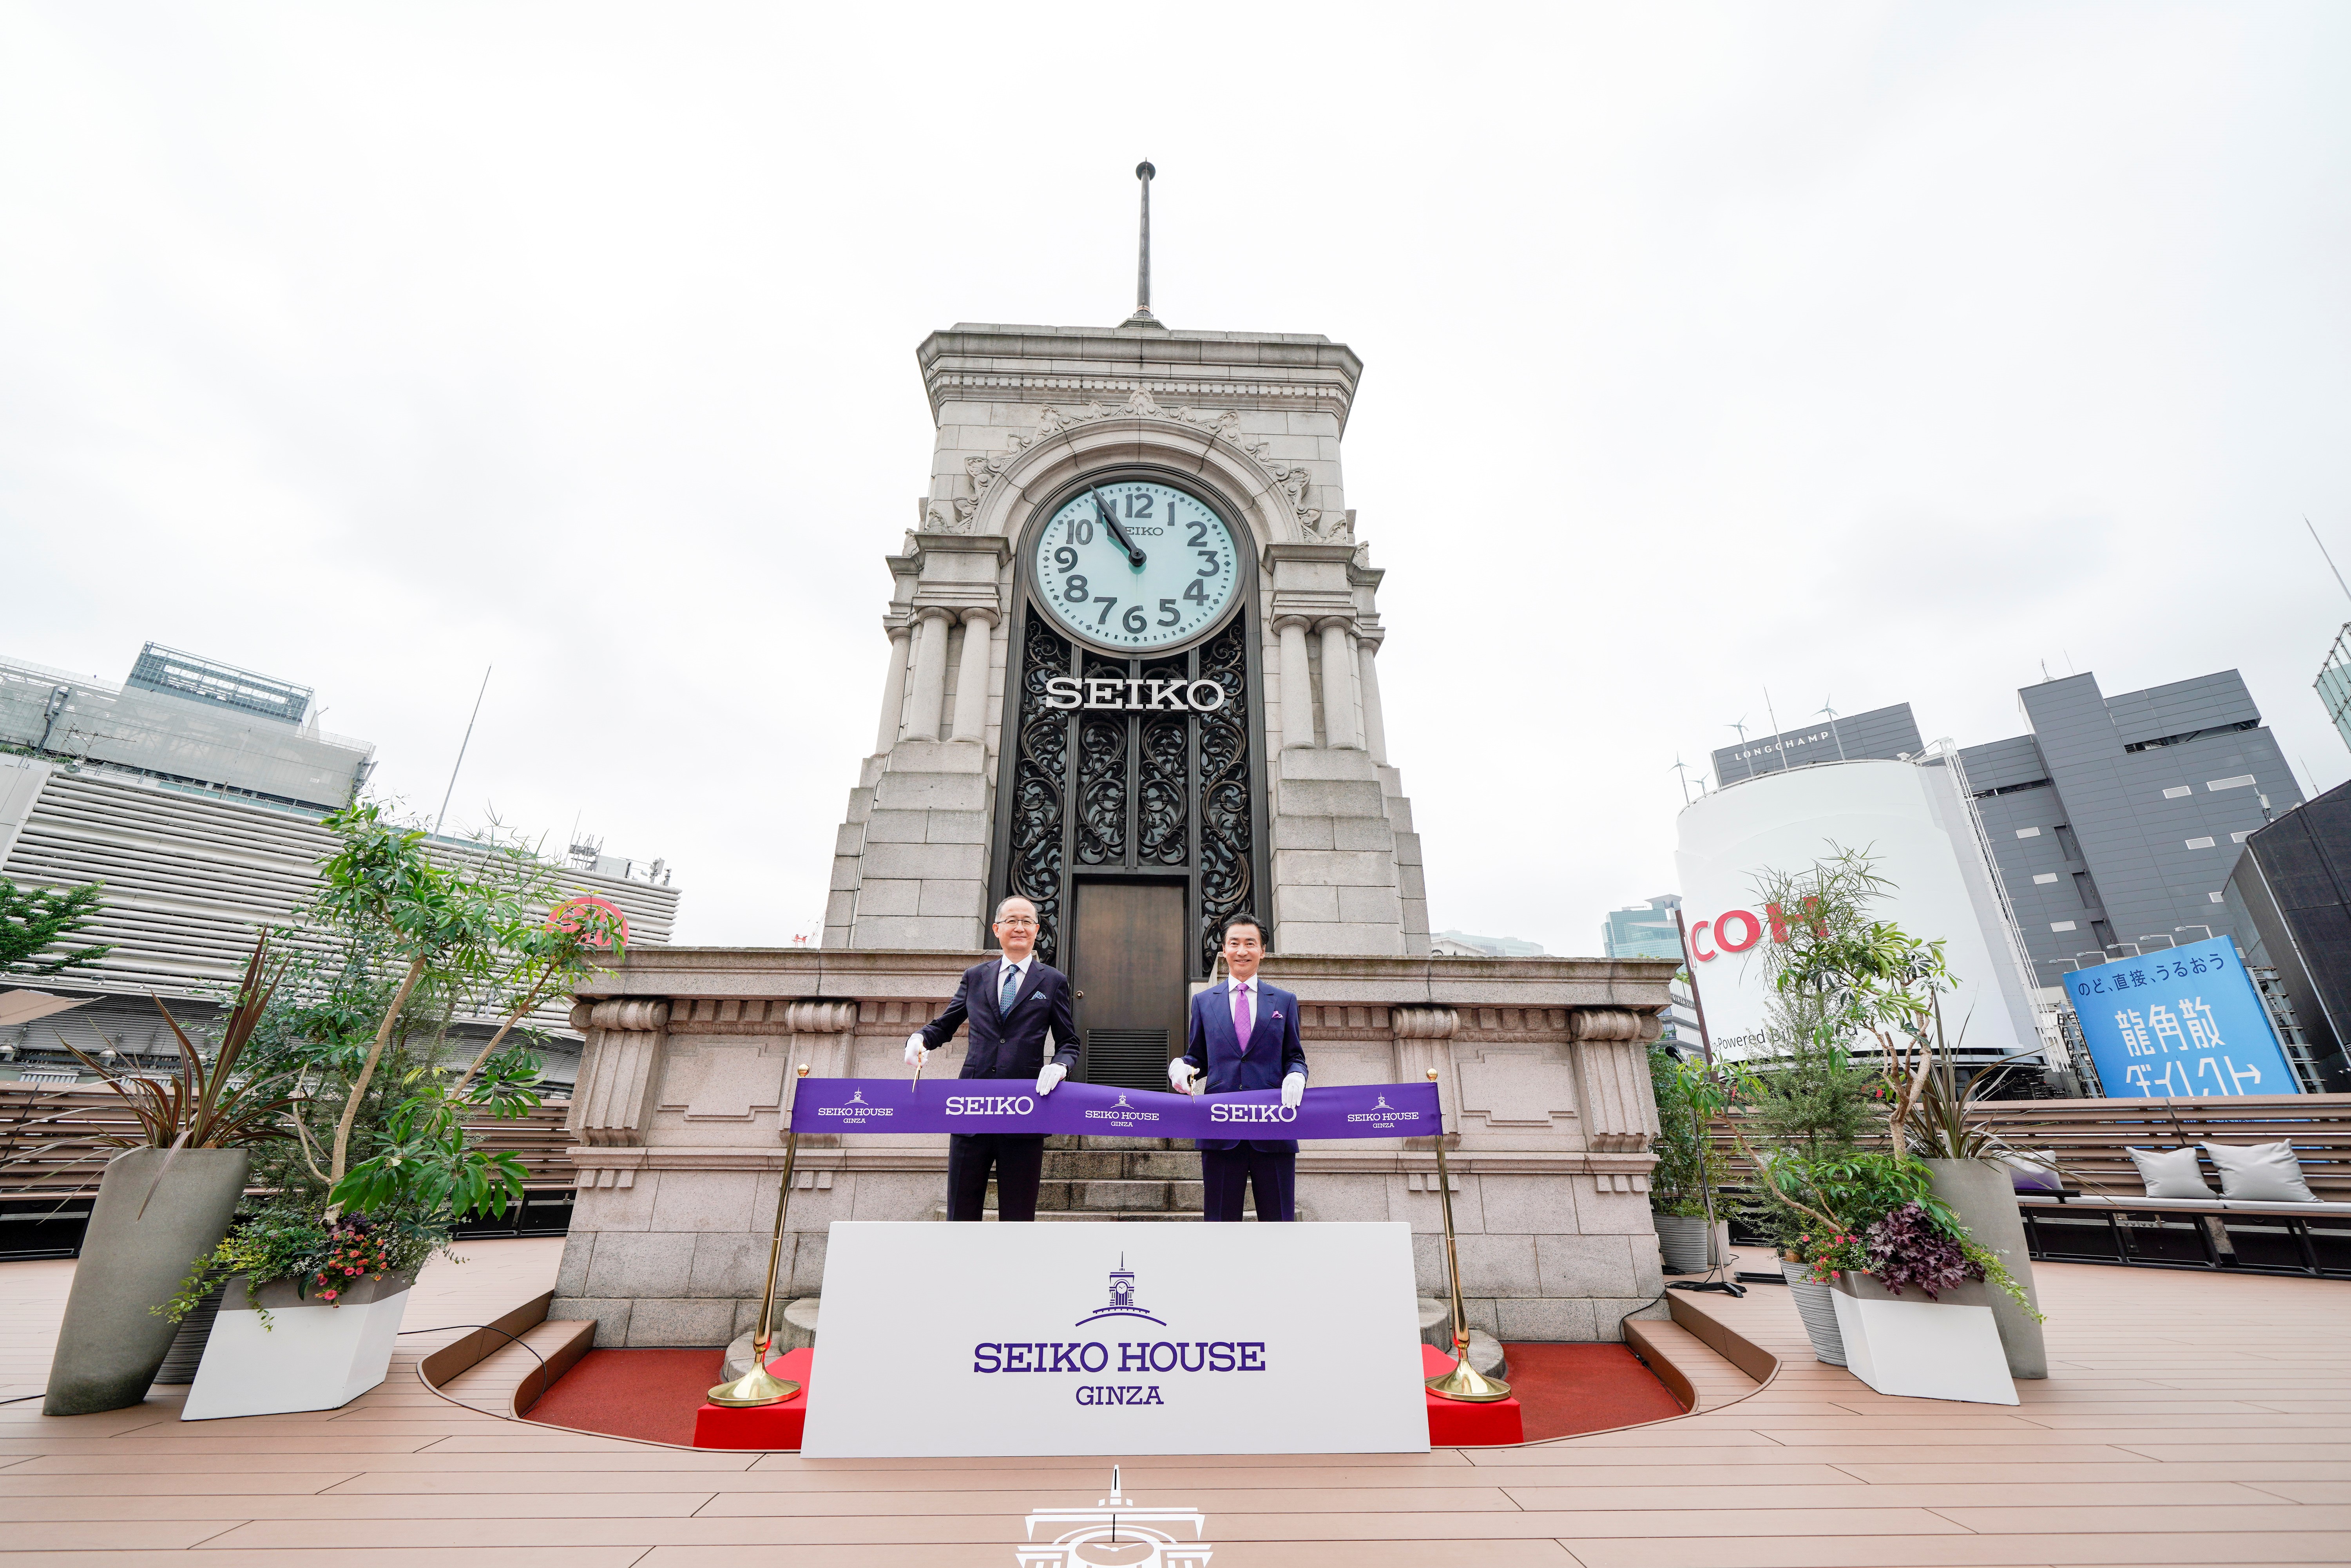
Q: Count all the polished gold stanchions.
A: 2